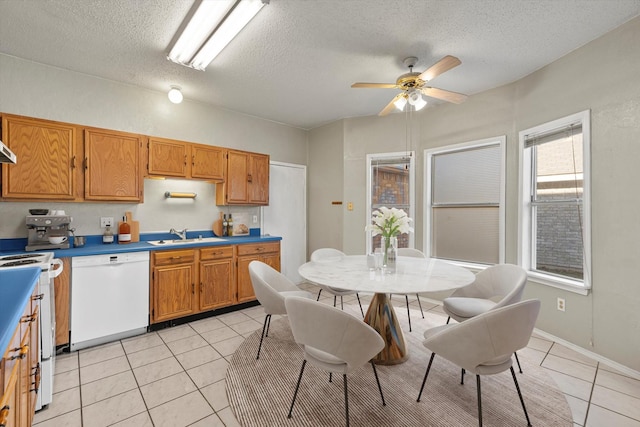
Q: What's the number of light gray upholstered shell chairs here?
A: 6